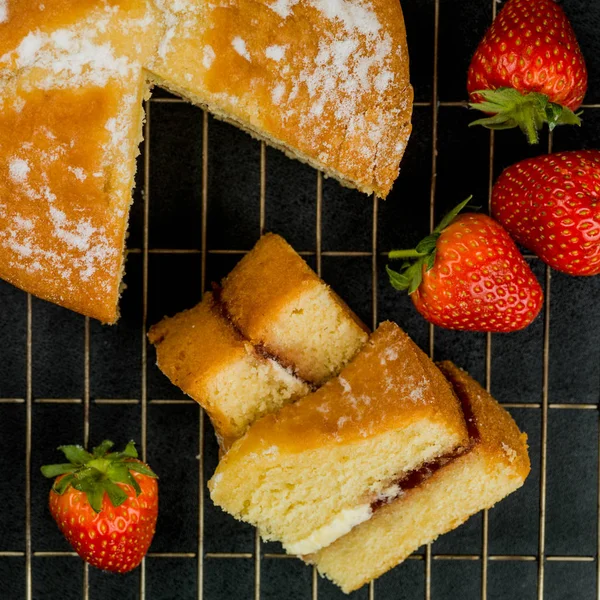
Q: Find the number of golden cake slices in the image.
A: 2